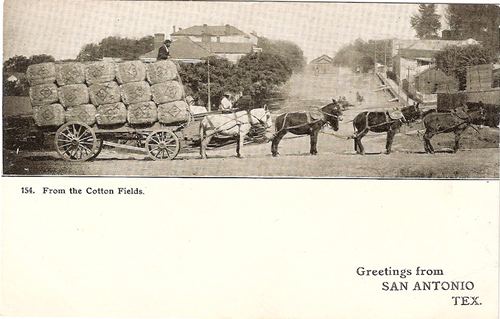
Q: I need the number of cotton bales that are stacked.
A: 15